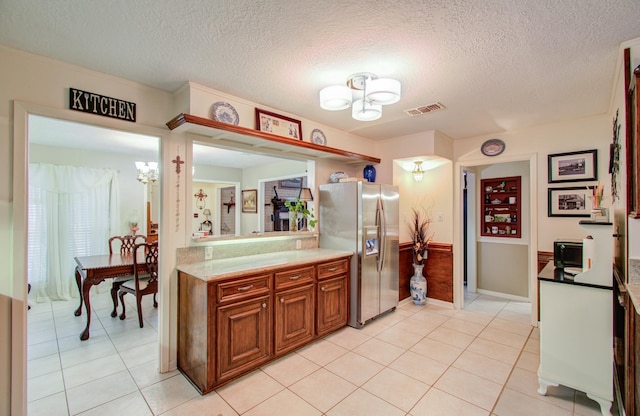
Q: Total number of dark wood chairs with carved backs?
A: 2